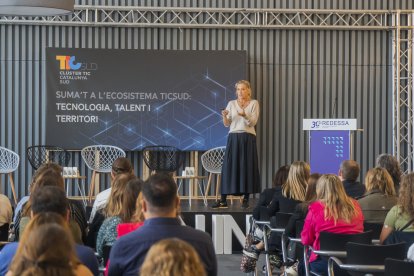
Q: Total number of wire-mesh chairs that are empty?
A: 5